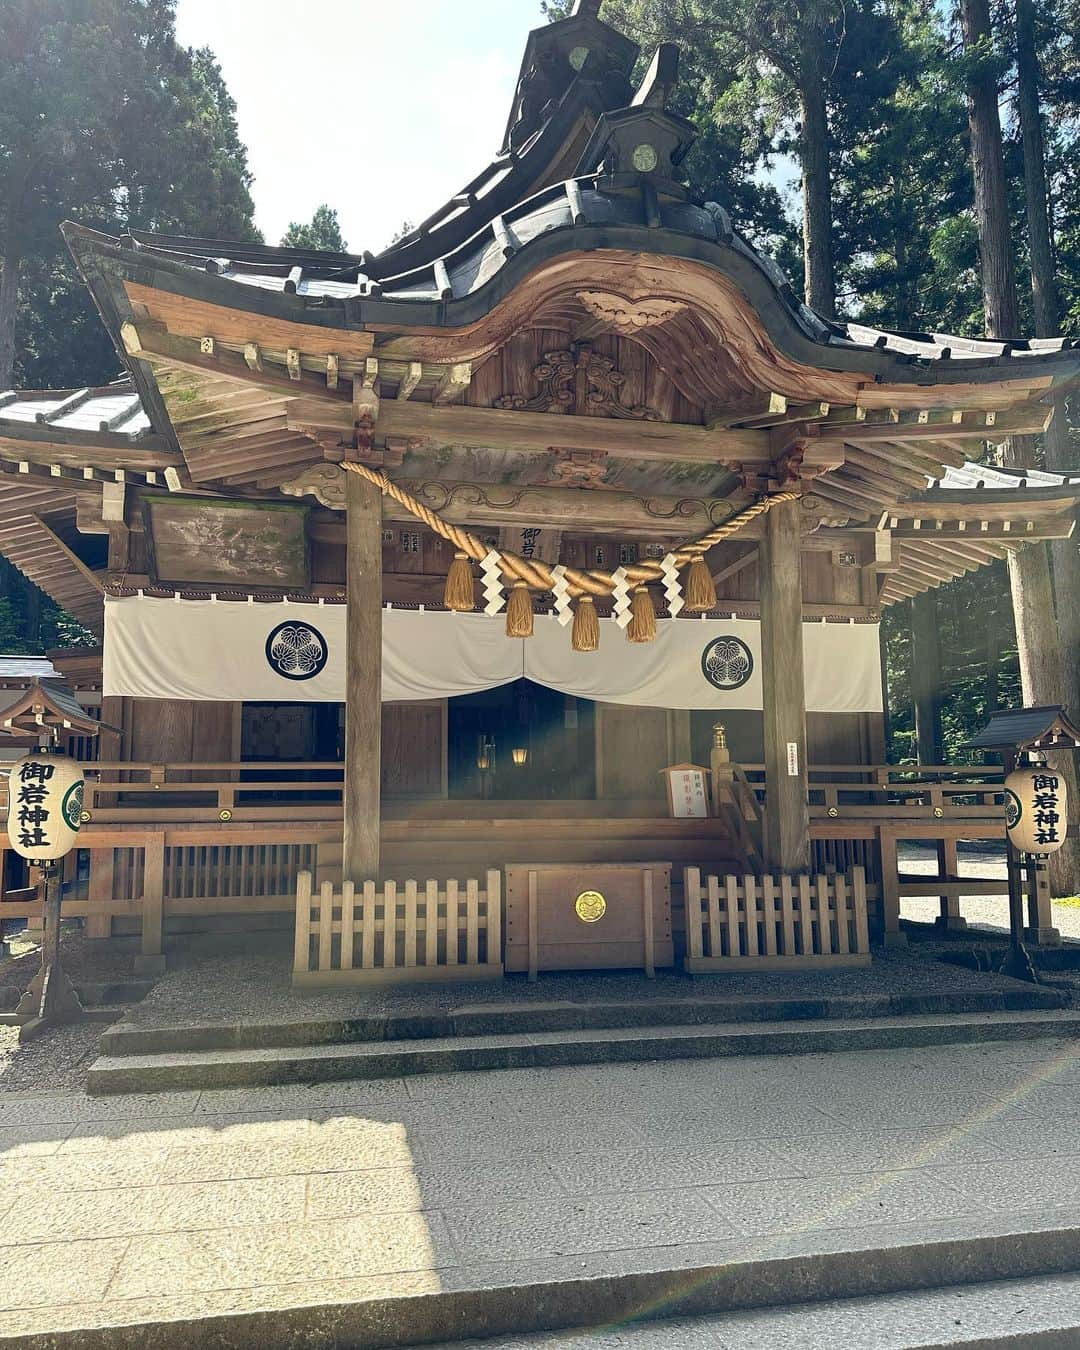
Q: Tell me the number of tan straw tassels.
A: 5